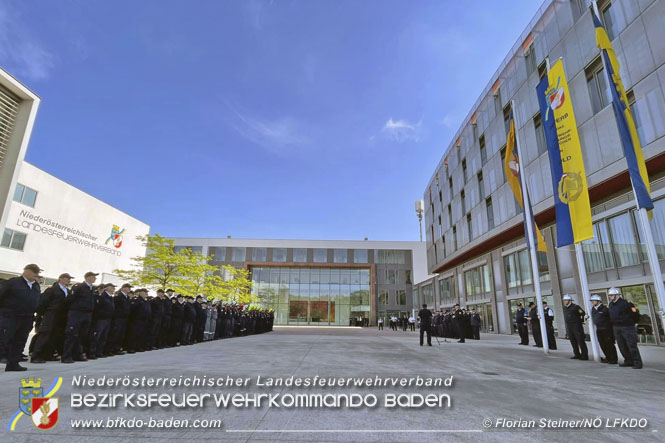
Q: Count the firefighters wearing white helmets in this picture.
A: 3